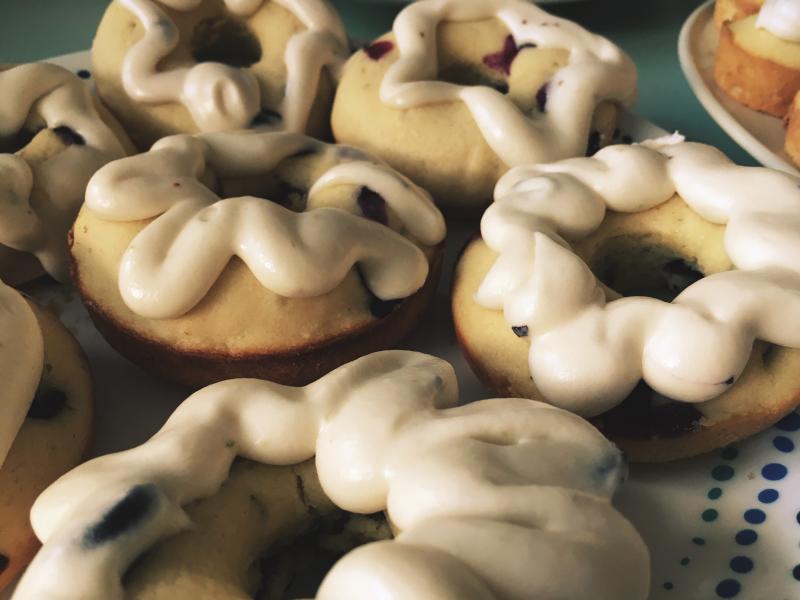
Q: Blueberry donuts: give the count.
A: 7